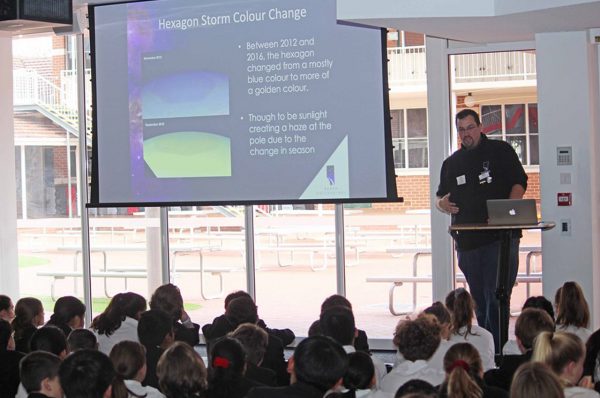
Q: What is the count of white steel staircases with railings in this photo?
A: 1